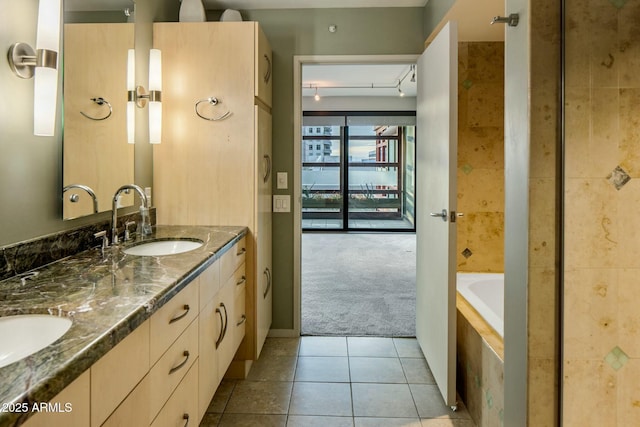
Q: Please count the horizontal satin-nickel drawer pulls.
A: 6